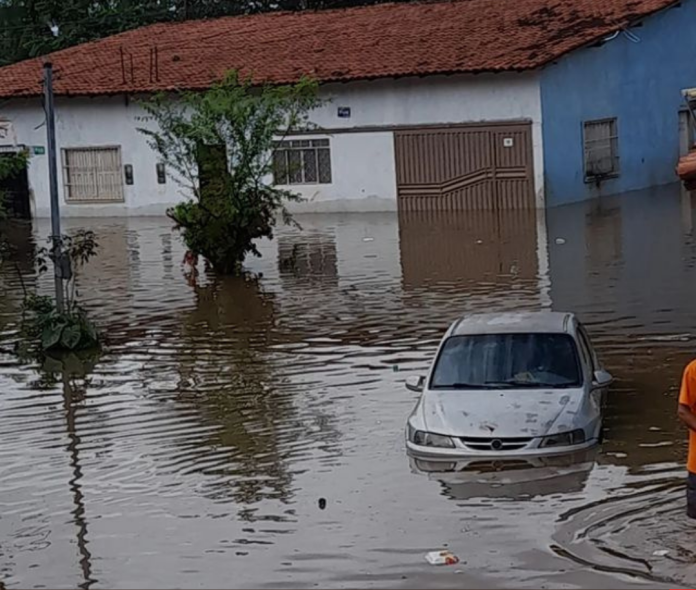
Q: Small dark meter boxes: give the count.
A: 2